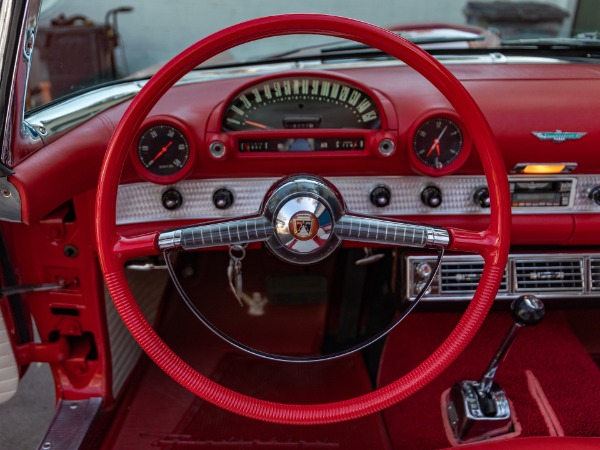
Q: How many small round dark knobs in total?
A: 6